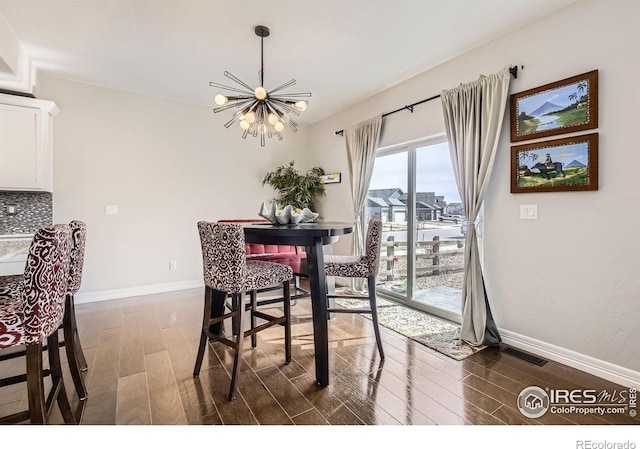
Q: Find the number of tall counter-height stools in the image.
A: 4